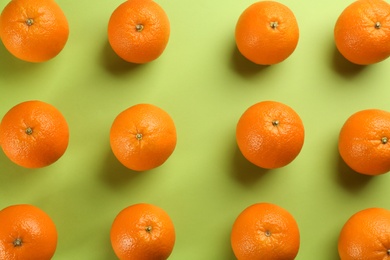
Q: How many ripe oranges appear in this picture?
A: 12